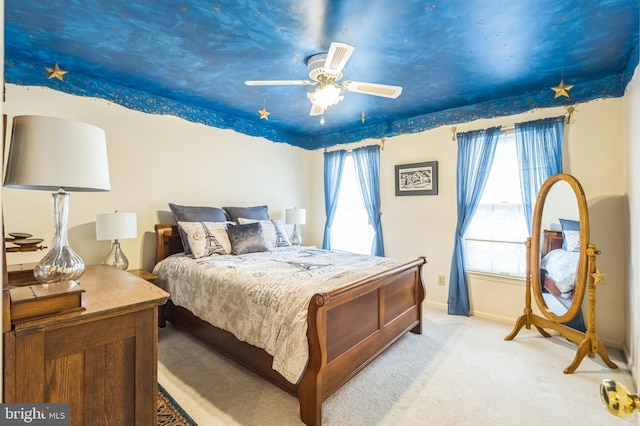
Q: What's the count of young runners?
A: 0